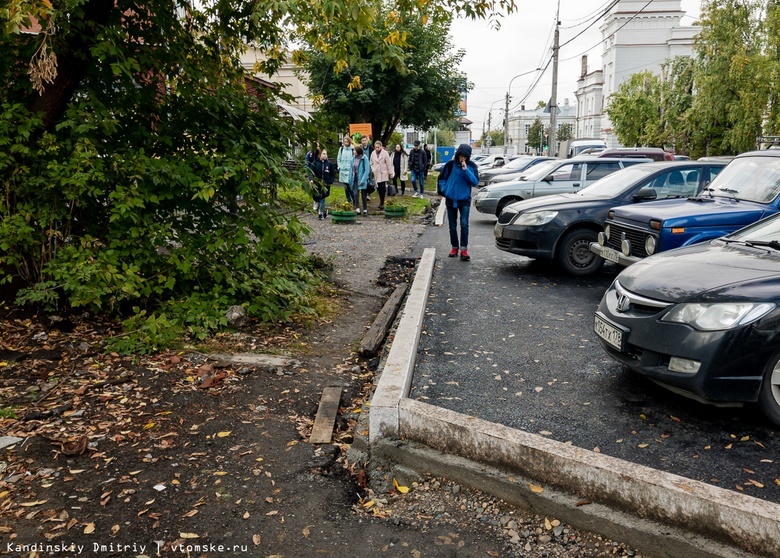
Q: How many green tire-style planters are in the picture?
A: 2